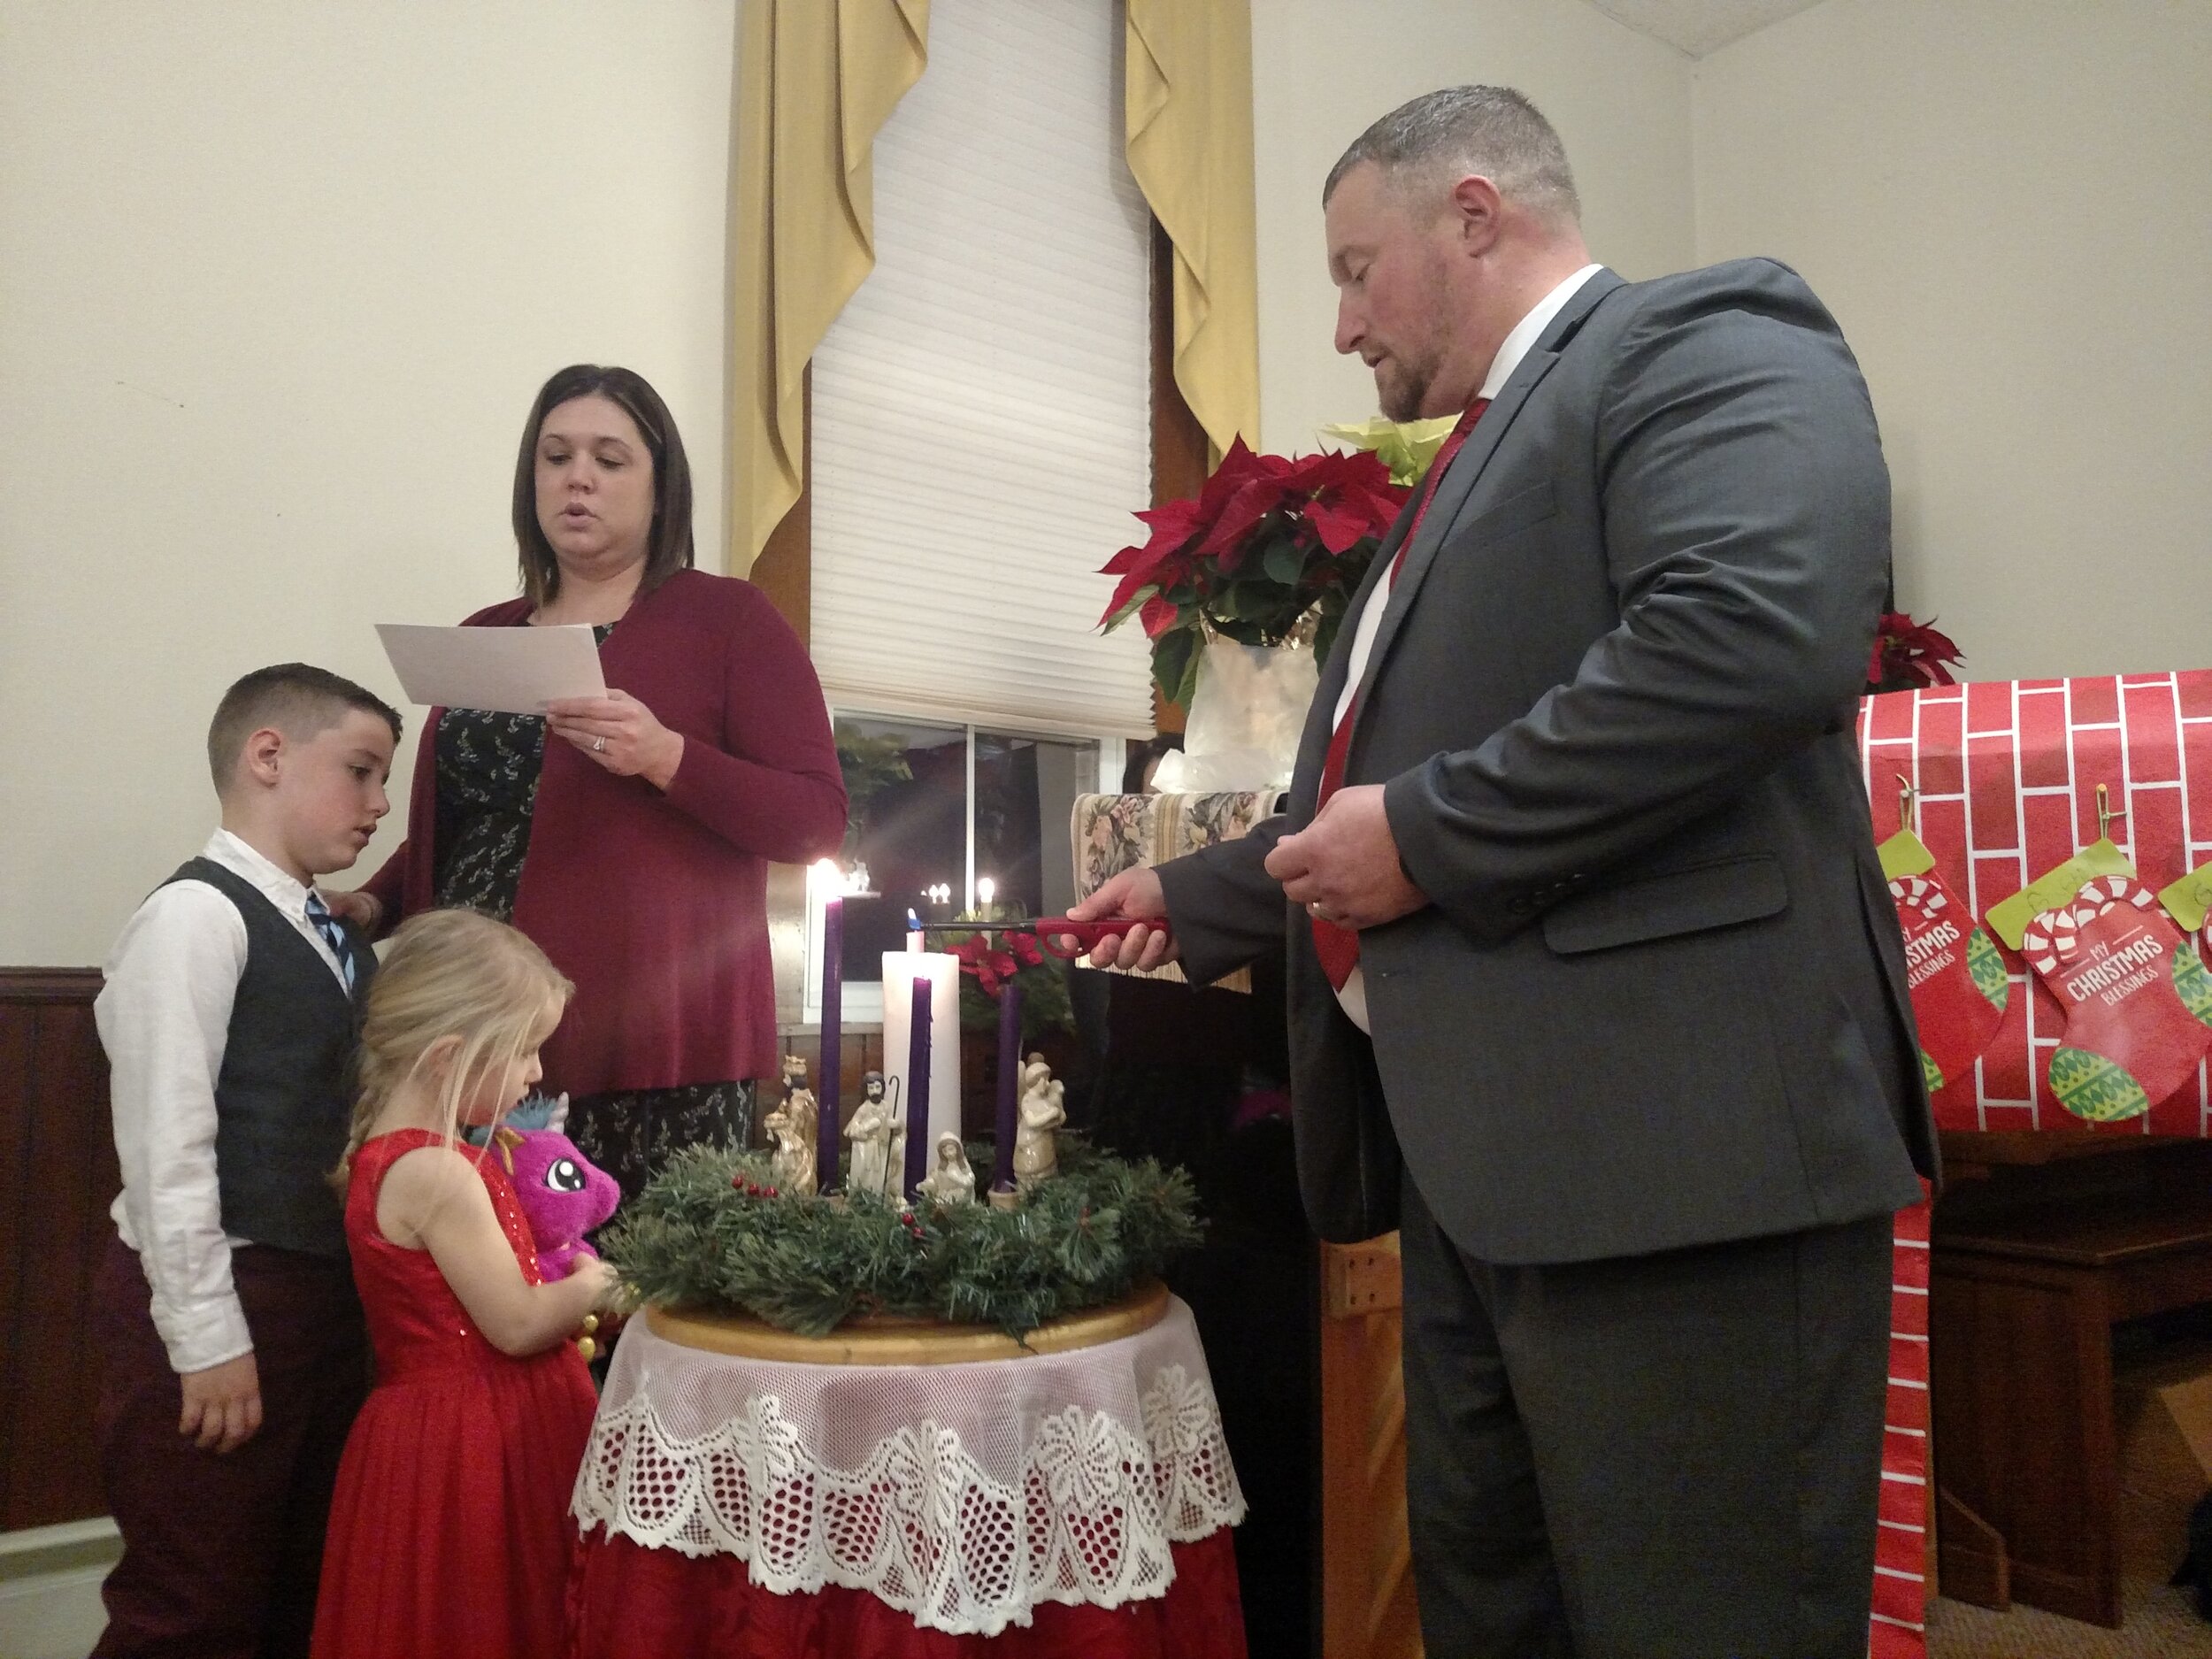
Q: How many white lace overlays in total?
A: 1